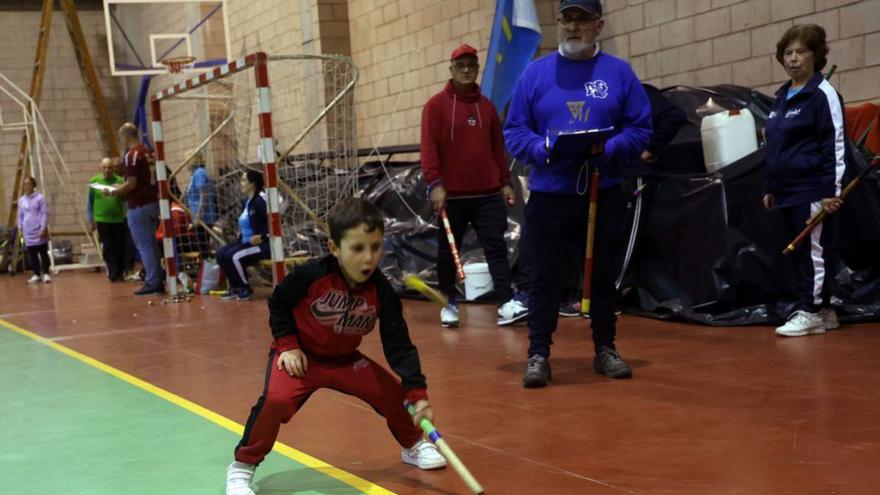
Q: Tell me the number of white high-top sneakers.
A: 2